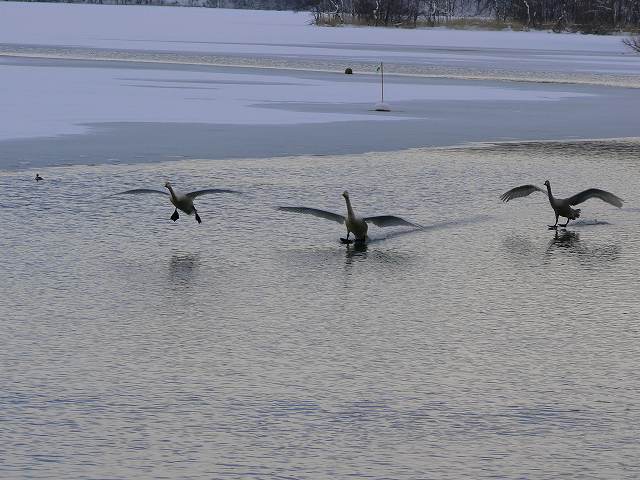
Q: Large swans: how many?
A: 3